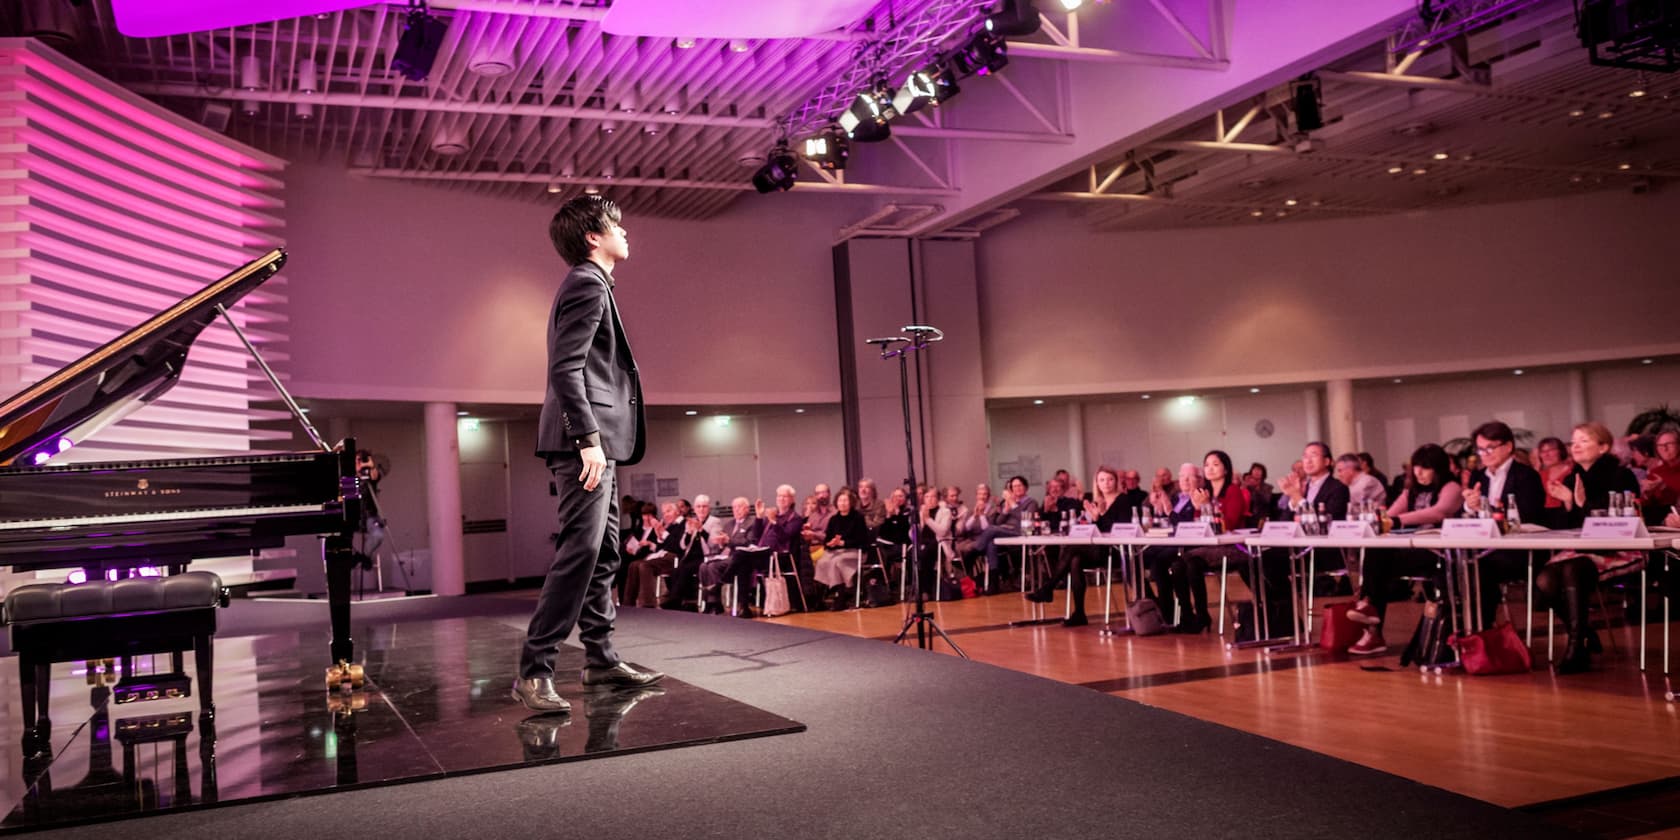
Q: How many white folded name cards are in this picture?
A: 7